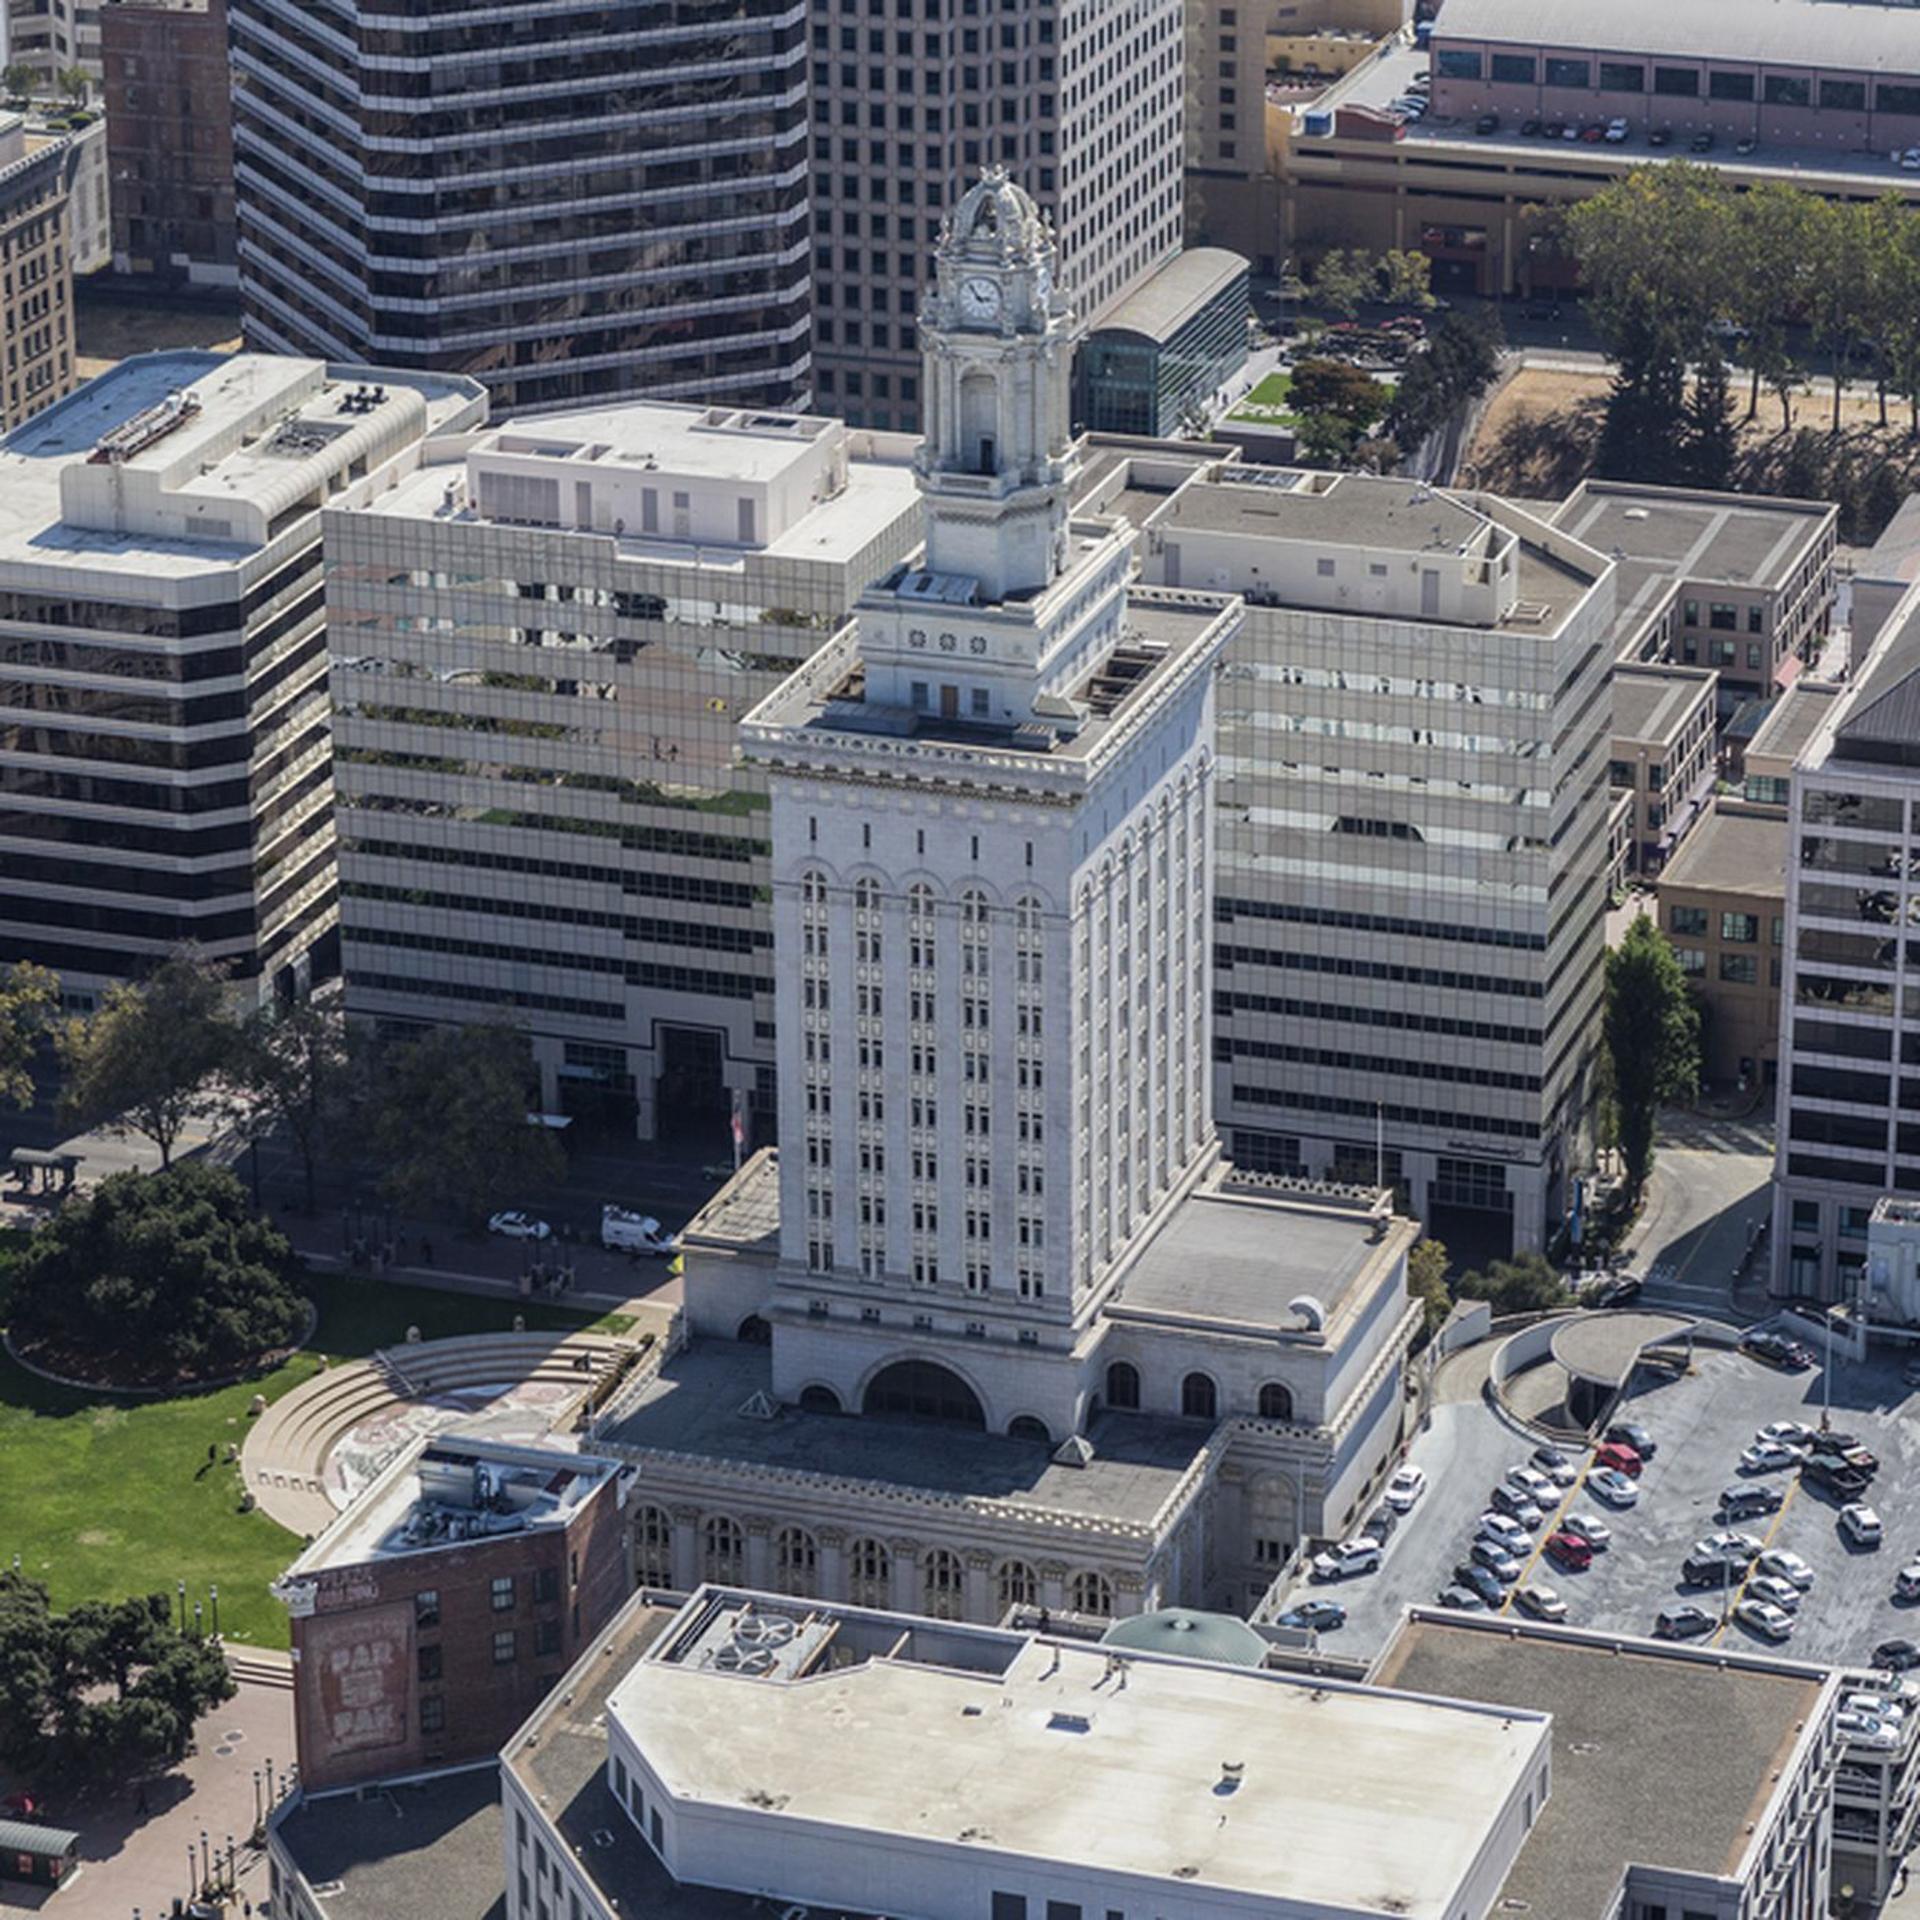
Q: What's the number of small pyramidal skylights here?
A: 2